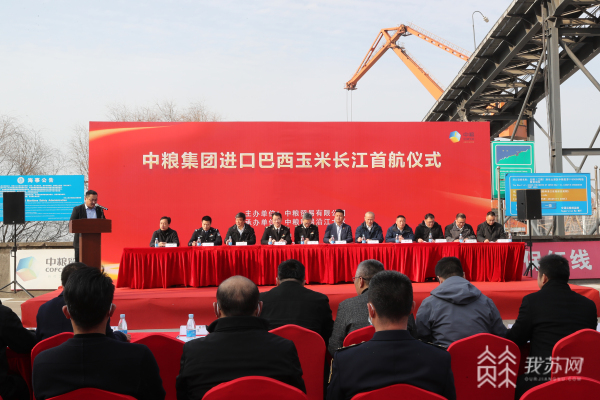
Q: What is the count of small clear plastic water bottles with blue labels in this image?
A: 13